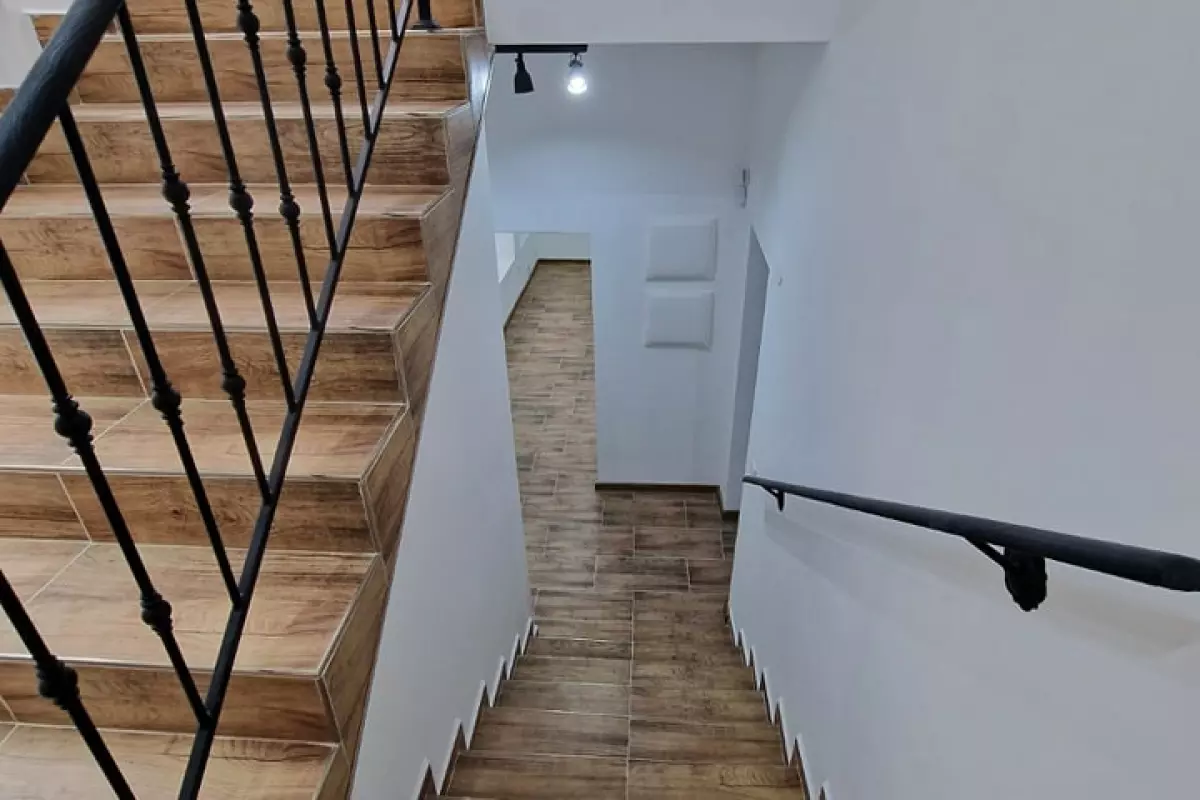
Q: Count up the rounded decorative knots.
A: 11